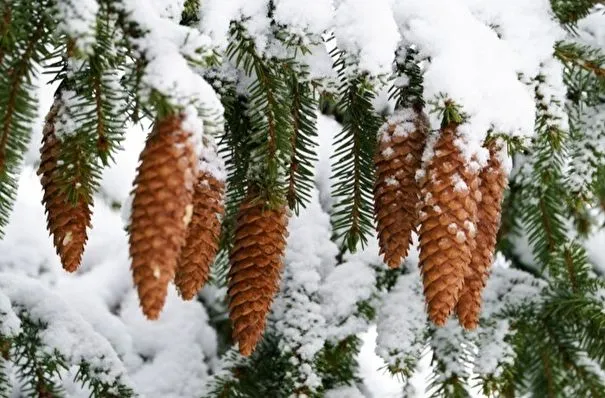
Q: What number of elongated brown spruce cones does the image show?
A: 7